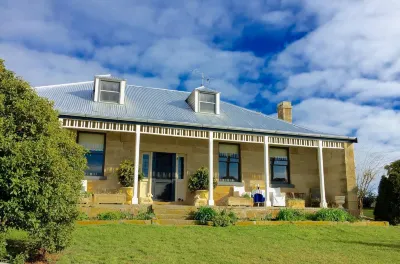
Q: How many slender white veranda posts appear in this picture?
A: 4